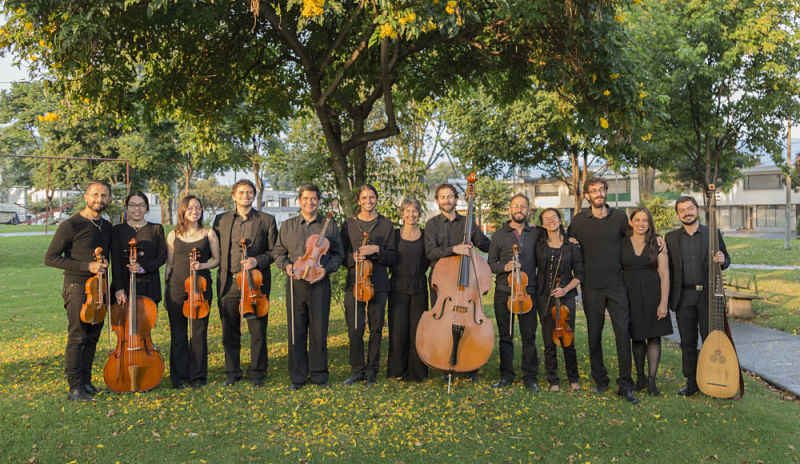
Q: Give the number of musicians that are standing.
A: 13